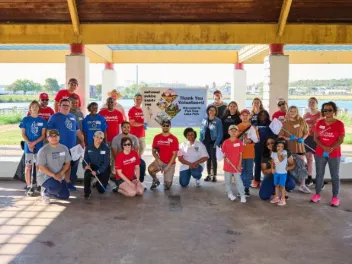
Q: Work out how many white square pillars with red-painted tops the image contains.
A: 4